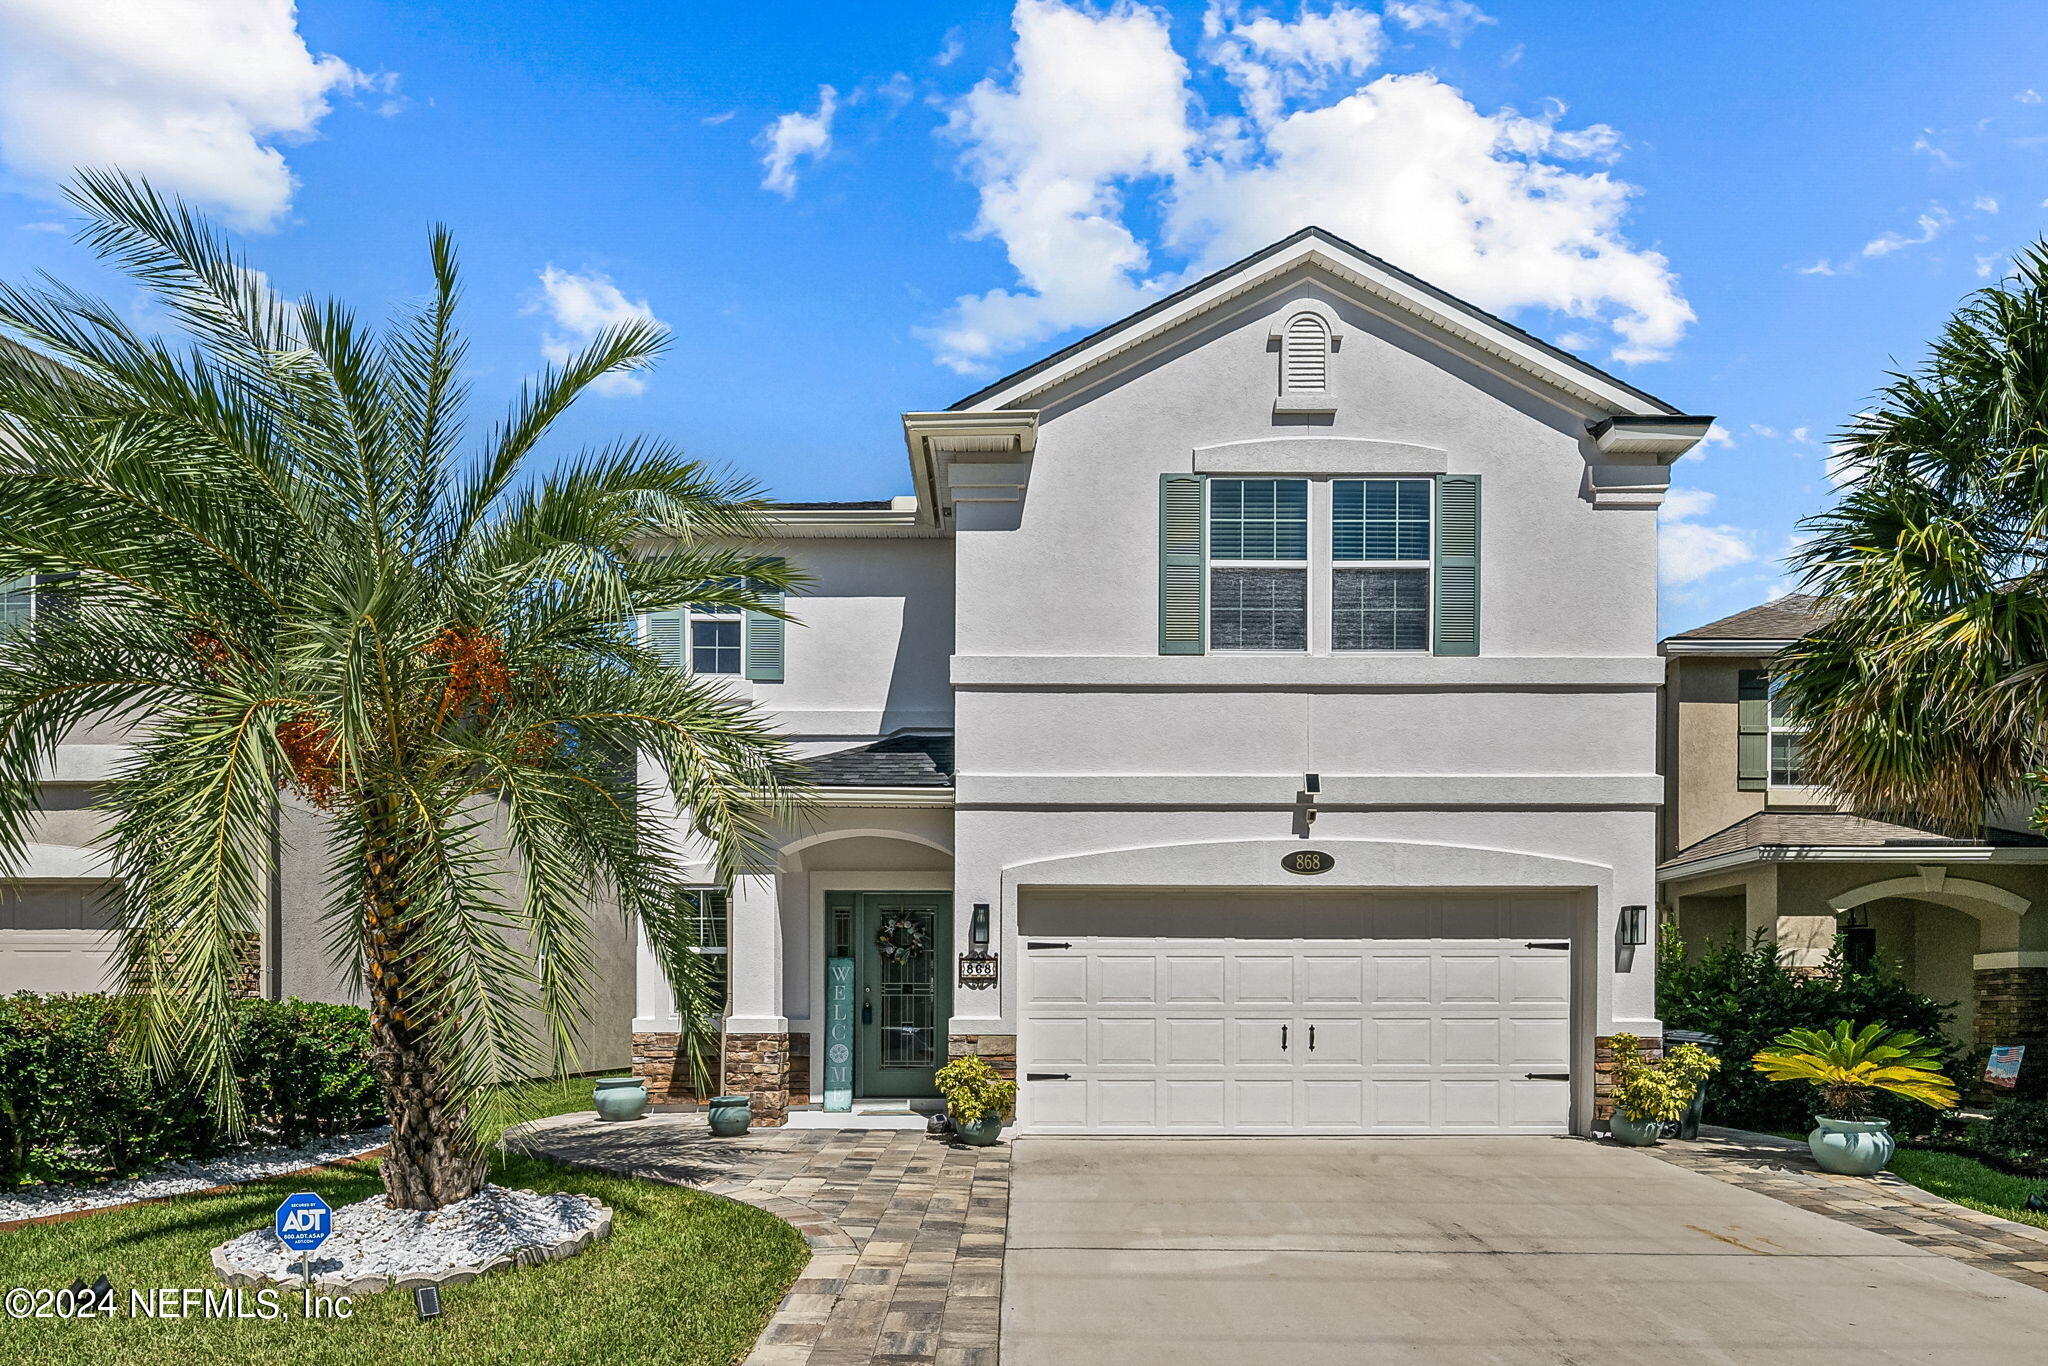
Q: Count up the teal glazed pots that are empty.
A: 2